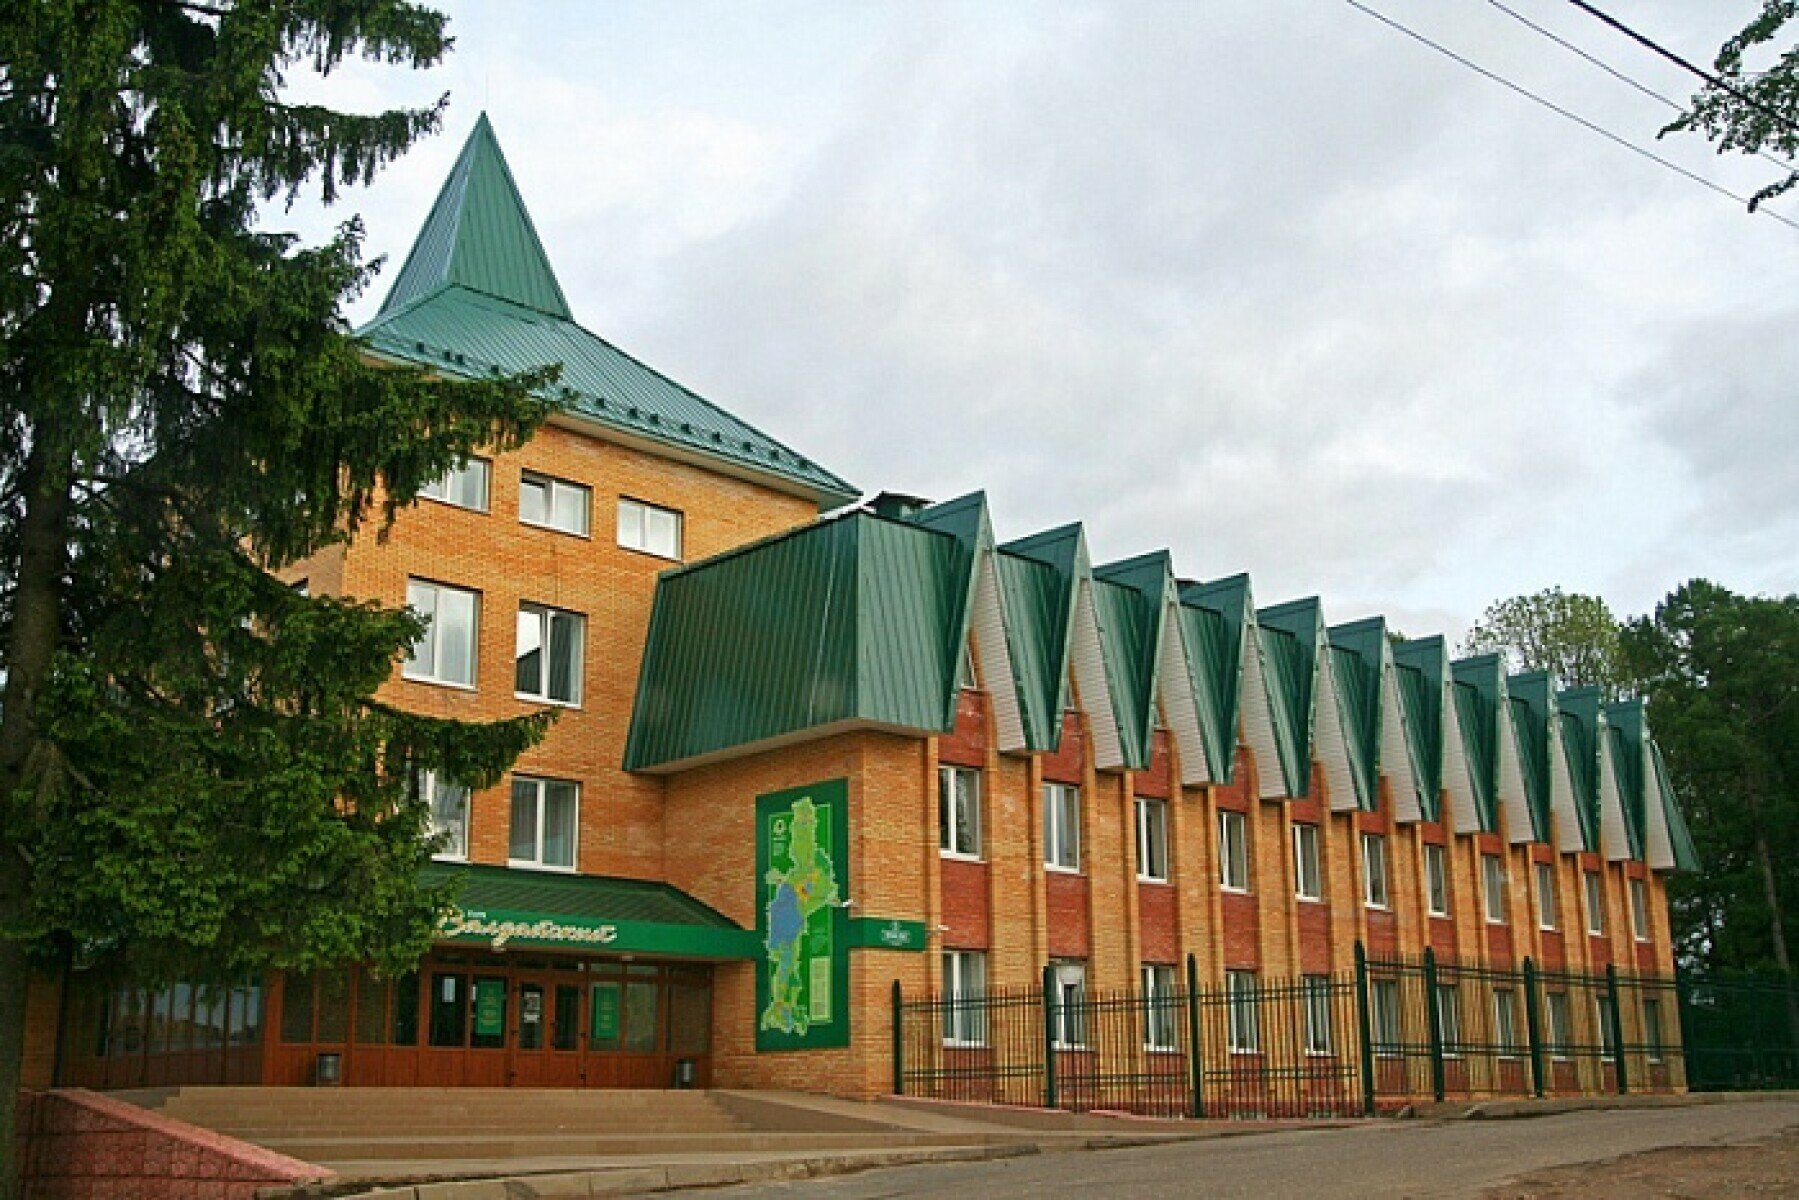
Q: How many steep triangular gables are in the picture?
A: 11